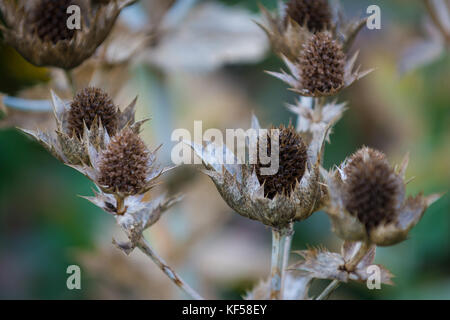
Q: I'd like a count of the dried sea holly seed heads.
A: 7